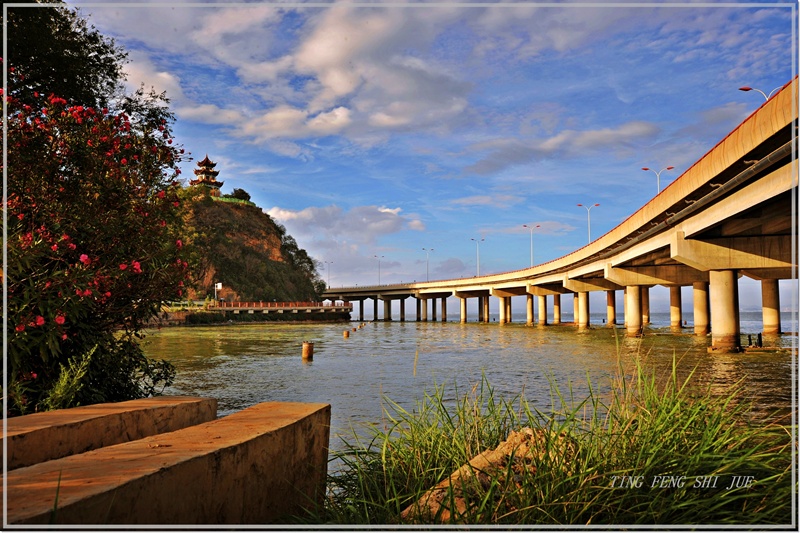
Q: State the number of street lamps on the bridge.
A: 8